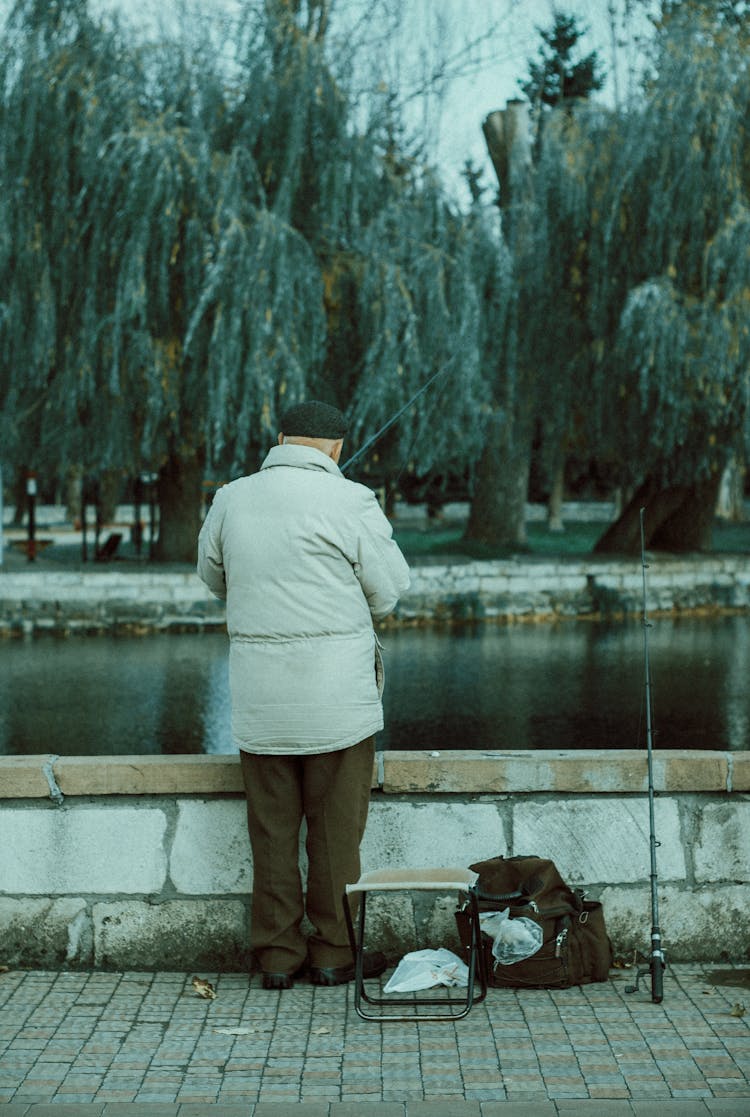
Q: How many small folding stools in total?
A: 1